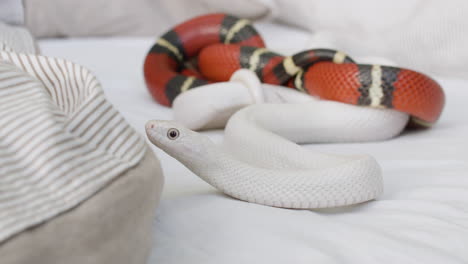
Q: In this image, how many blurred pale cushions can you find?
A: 2